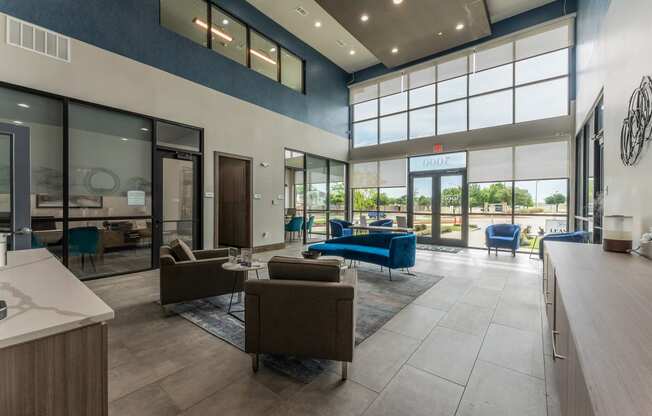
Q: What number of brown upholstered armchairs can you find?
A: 2